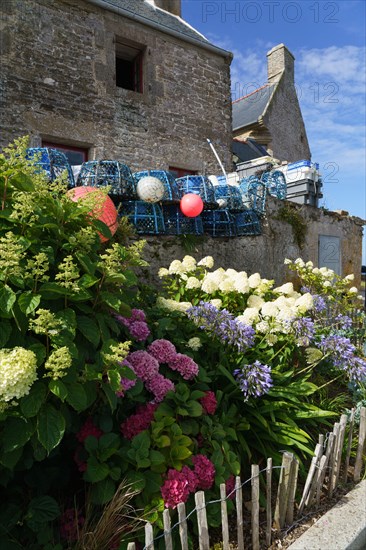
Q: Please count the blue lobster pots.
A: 11